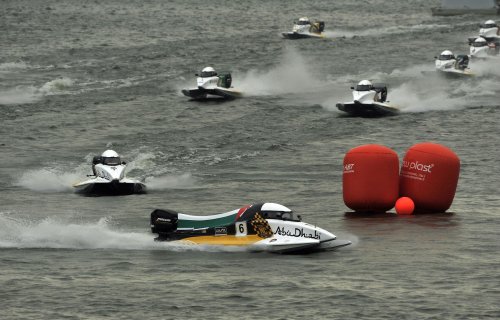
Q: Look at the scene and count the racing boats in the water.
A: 8